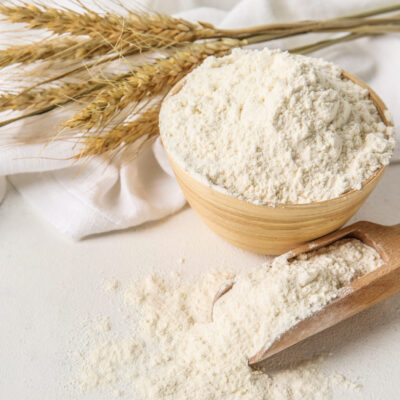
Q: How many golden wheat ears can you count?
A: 5